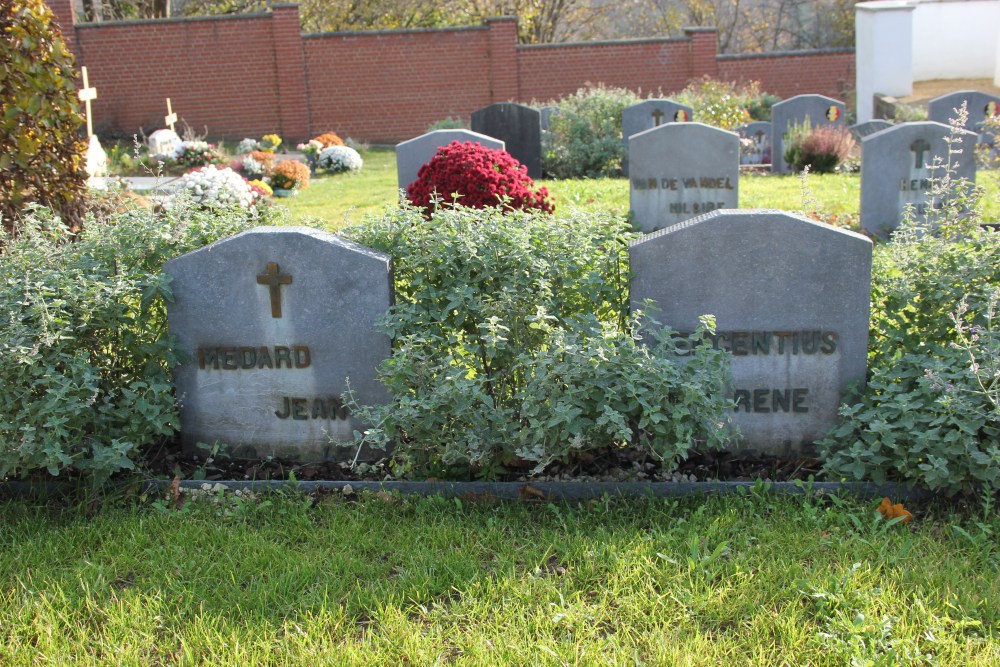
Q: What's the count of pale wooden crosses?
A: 2